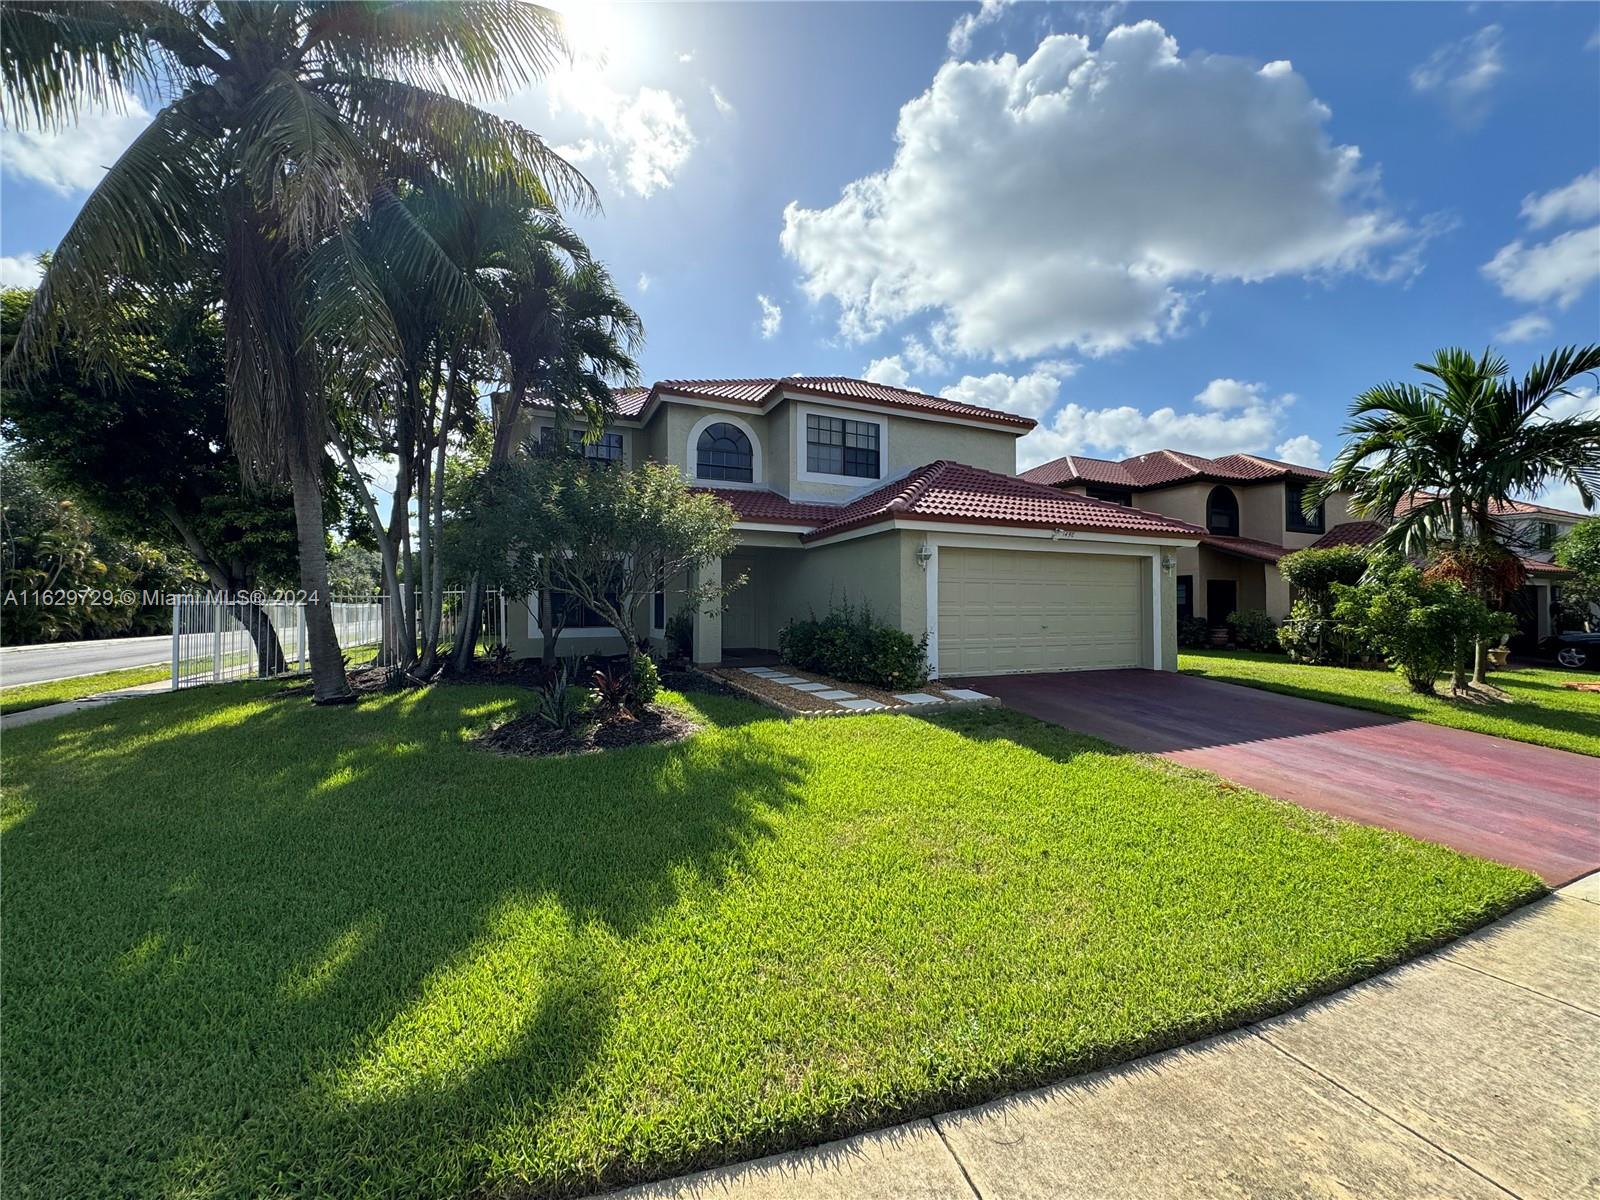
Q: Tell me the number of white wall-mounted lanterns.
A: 2